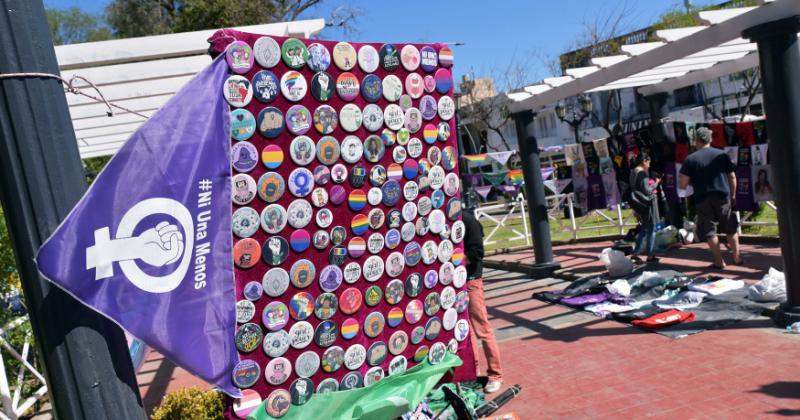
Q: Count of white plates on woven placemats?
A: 0